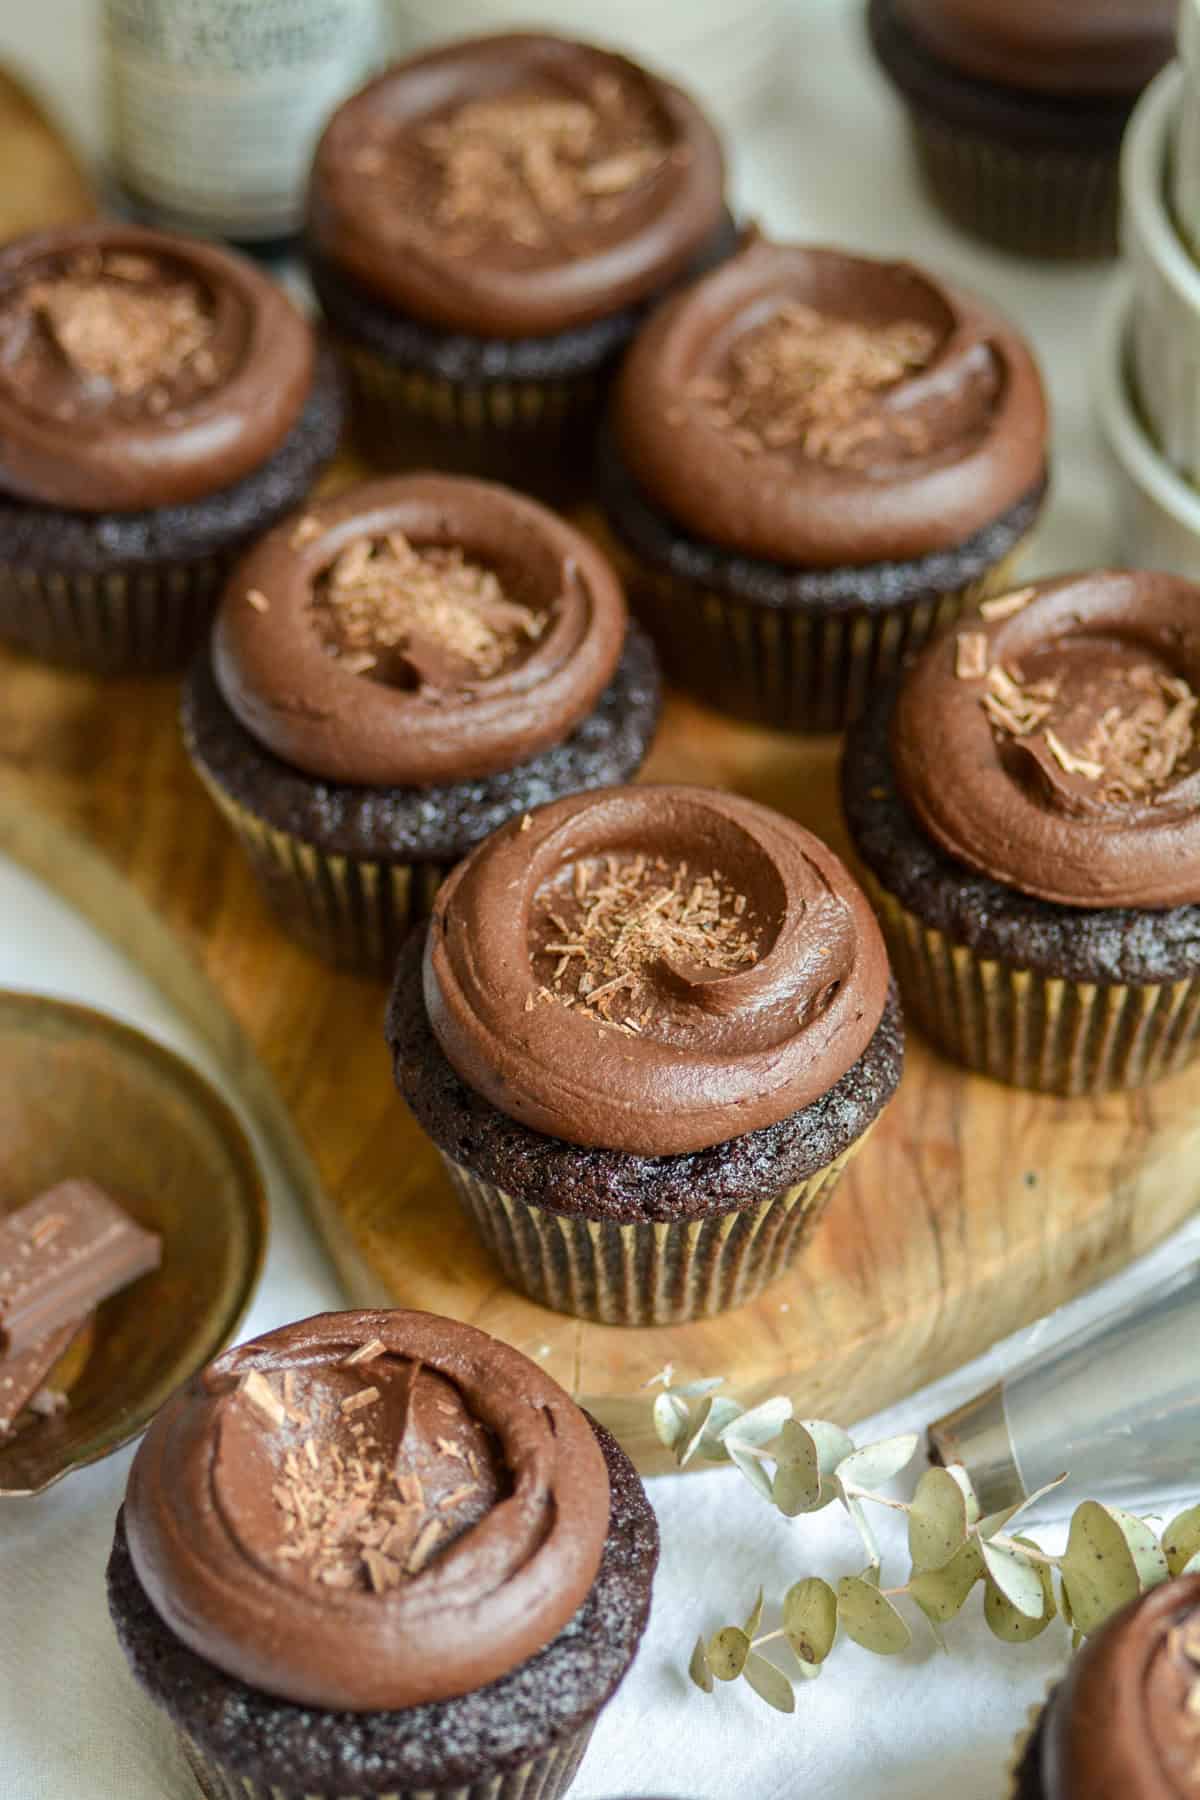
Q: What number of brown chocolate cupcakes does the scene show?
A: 9